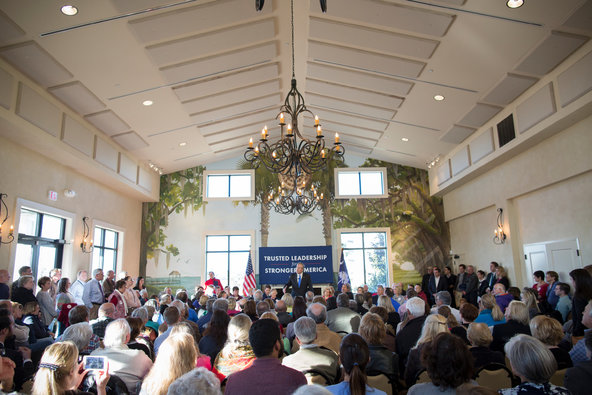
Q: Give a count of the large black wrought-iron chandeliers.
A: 2